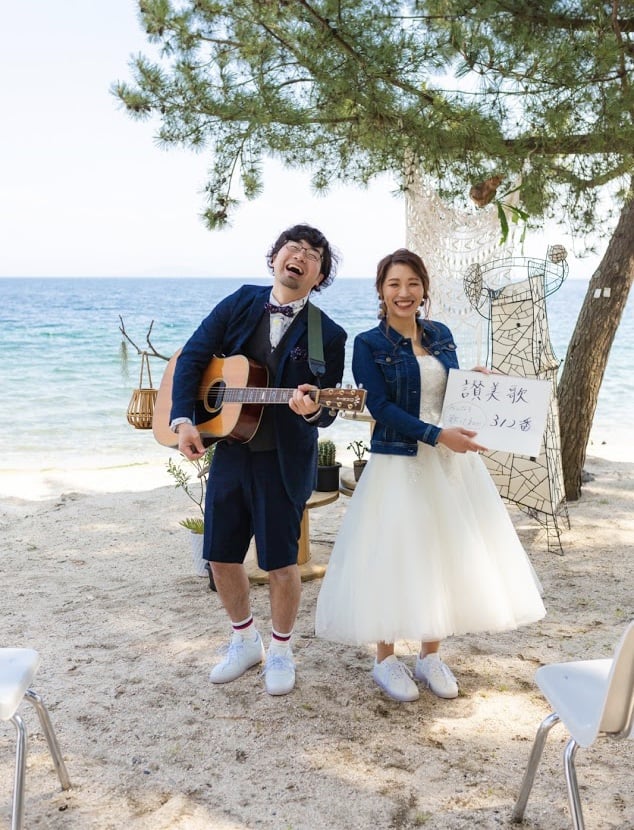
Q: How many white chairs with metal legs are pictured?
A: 2